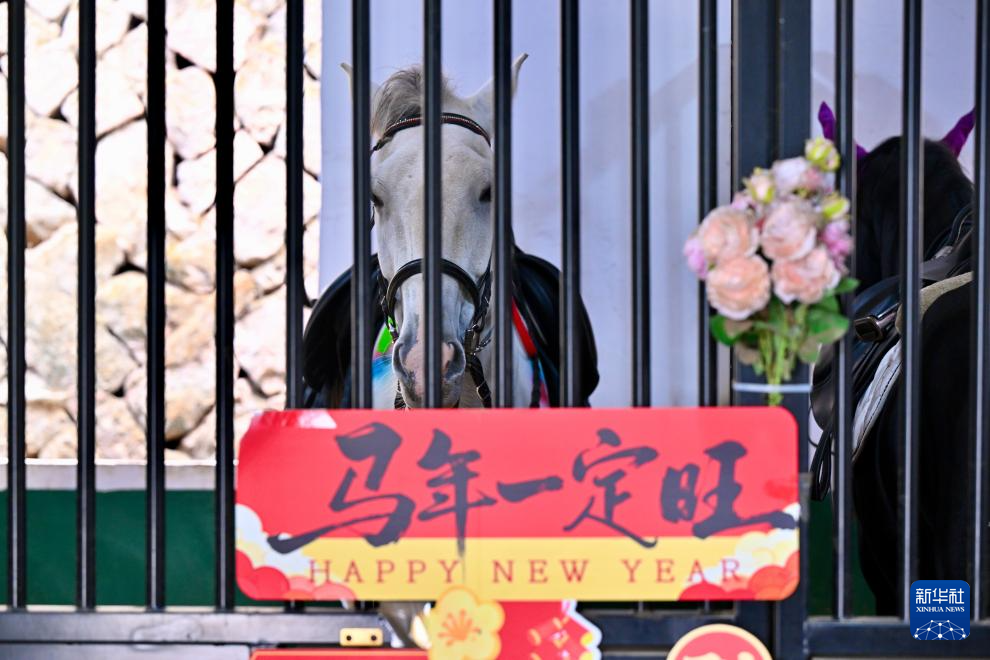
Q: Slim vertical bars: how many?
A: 14